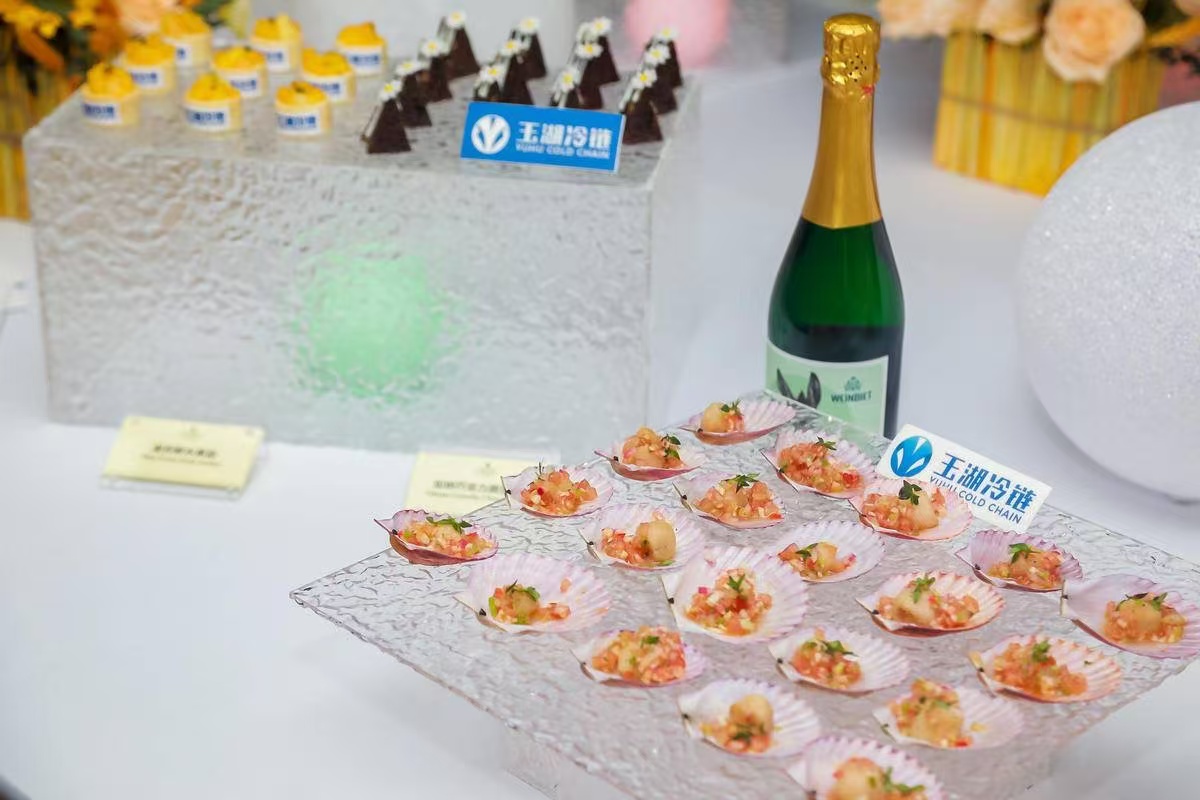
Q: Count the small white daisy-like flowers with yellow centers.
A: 13